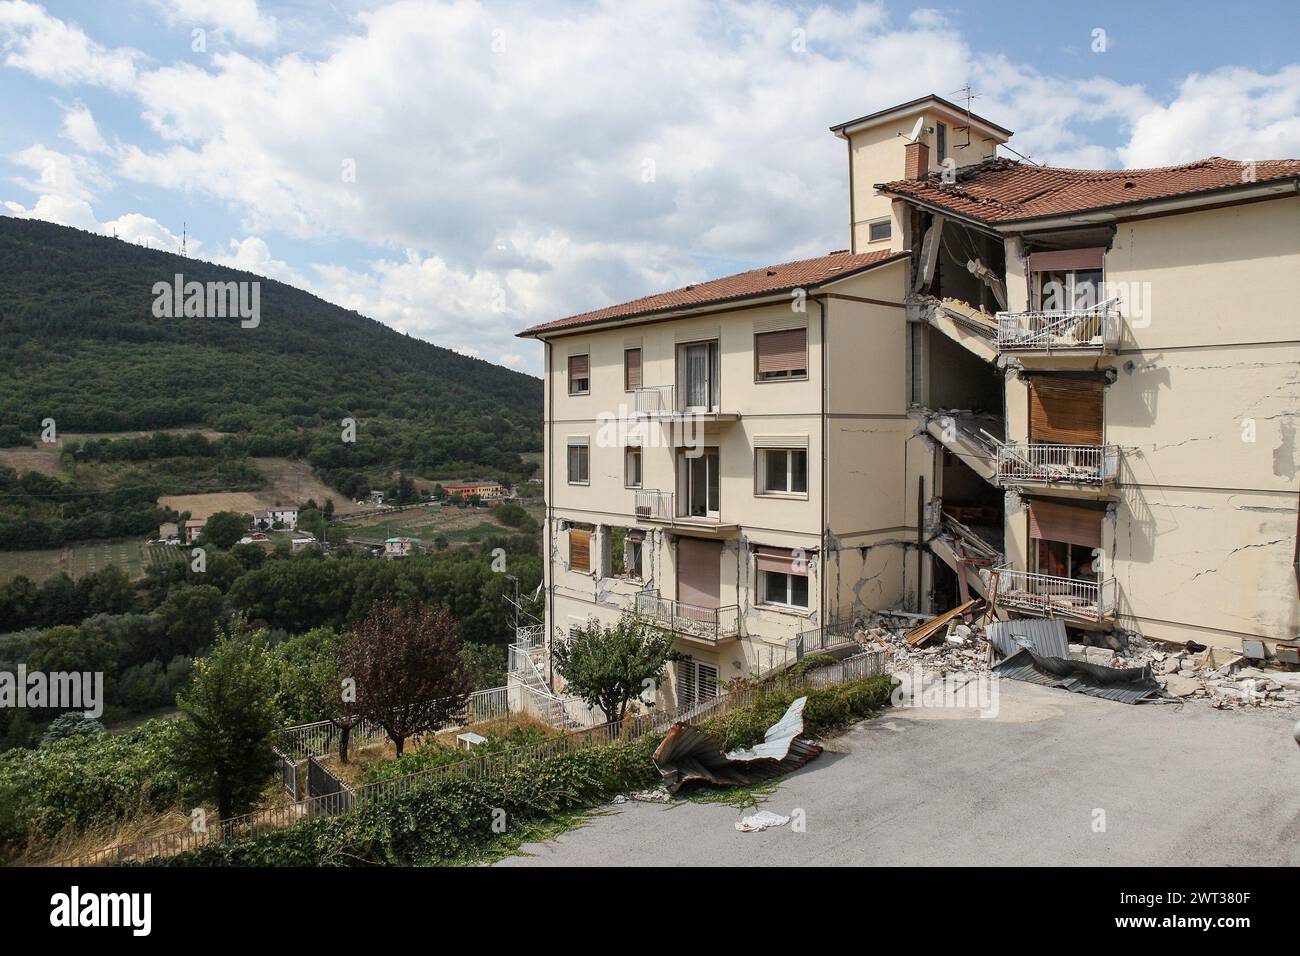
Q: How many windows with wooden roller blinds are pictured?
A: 2